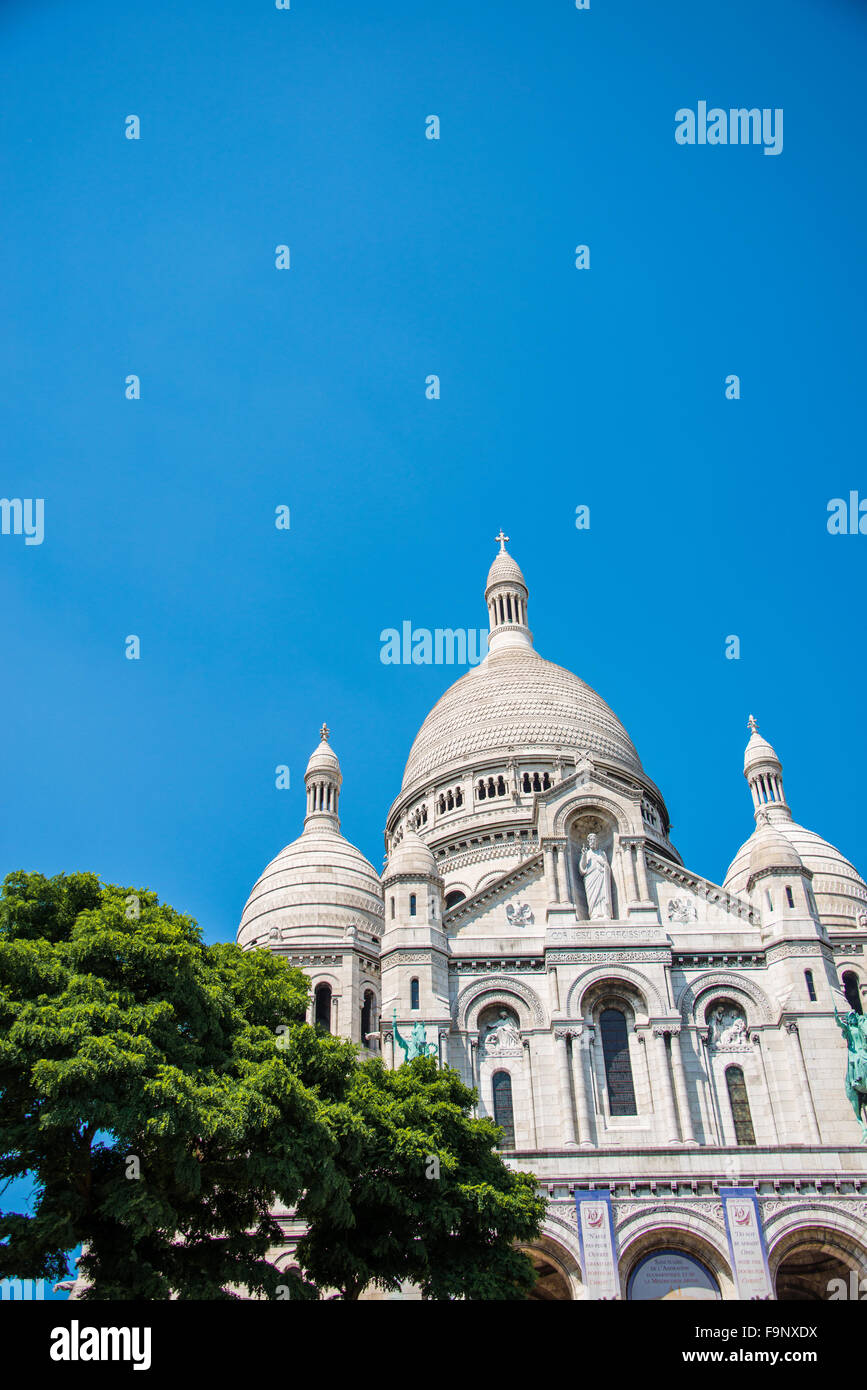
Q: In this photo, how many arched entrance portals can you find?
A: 3